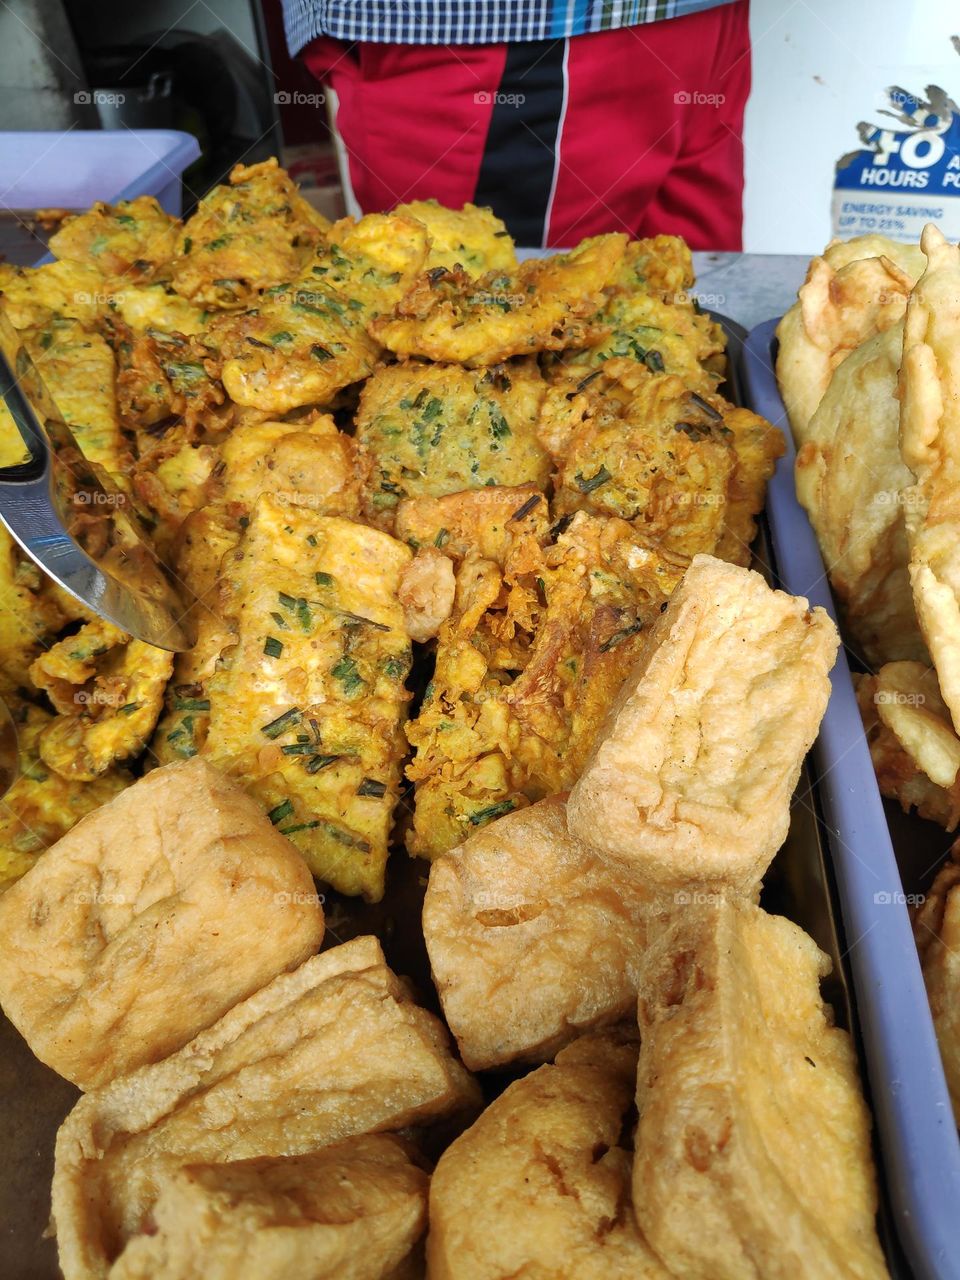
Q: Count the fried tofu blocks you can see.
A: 7